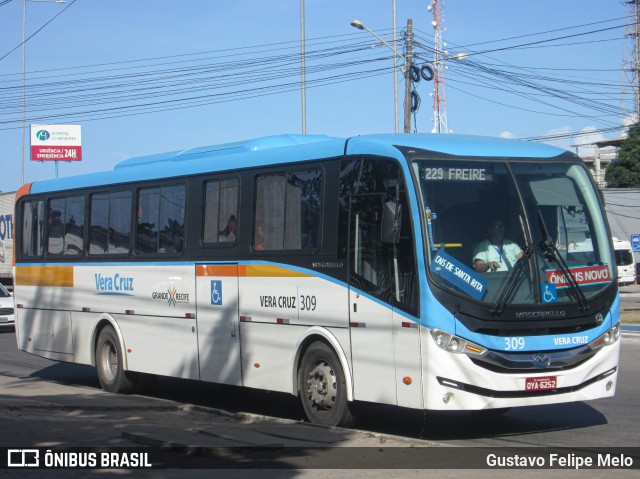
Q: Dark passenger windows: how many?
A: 6